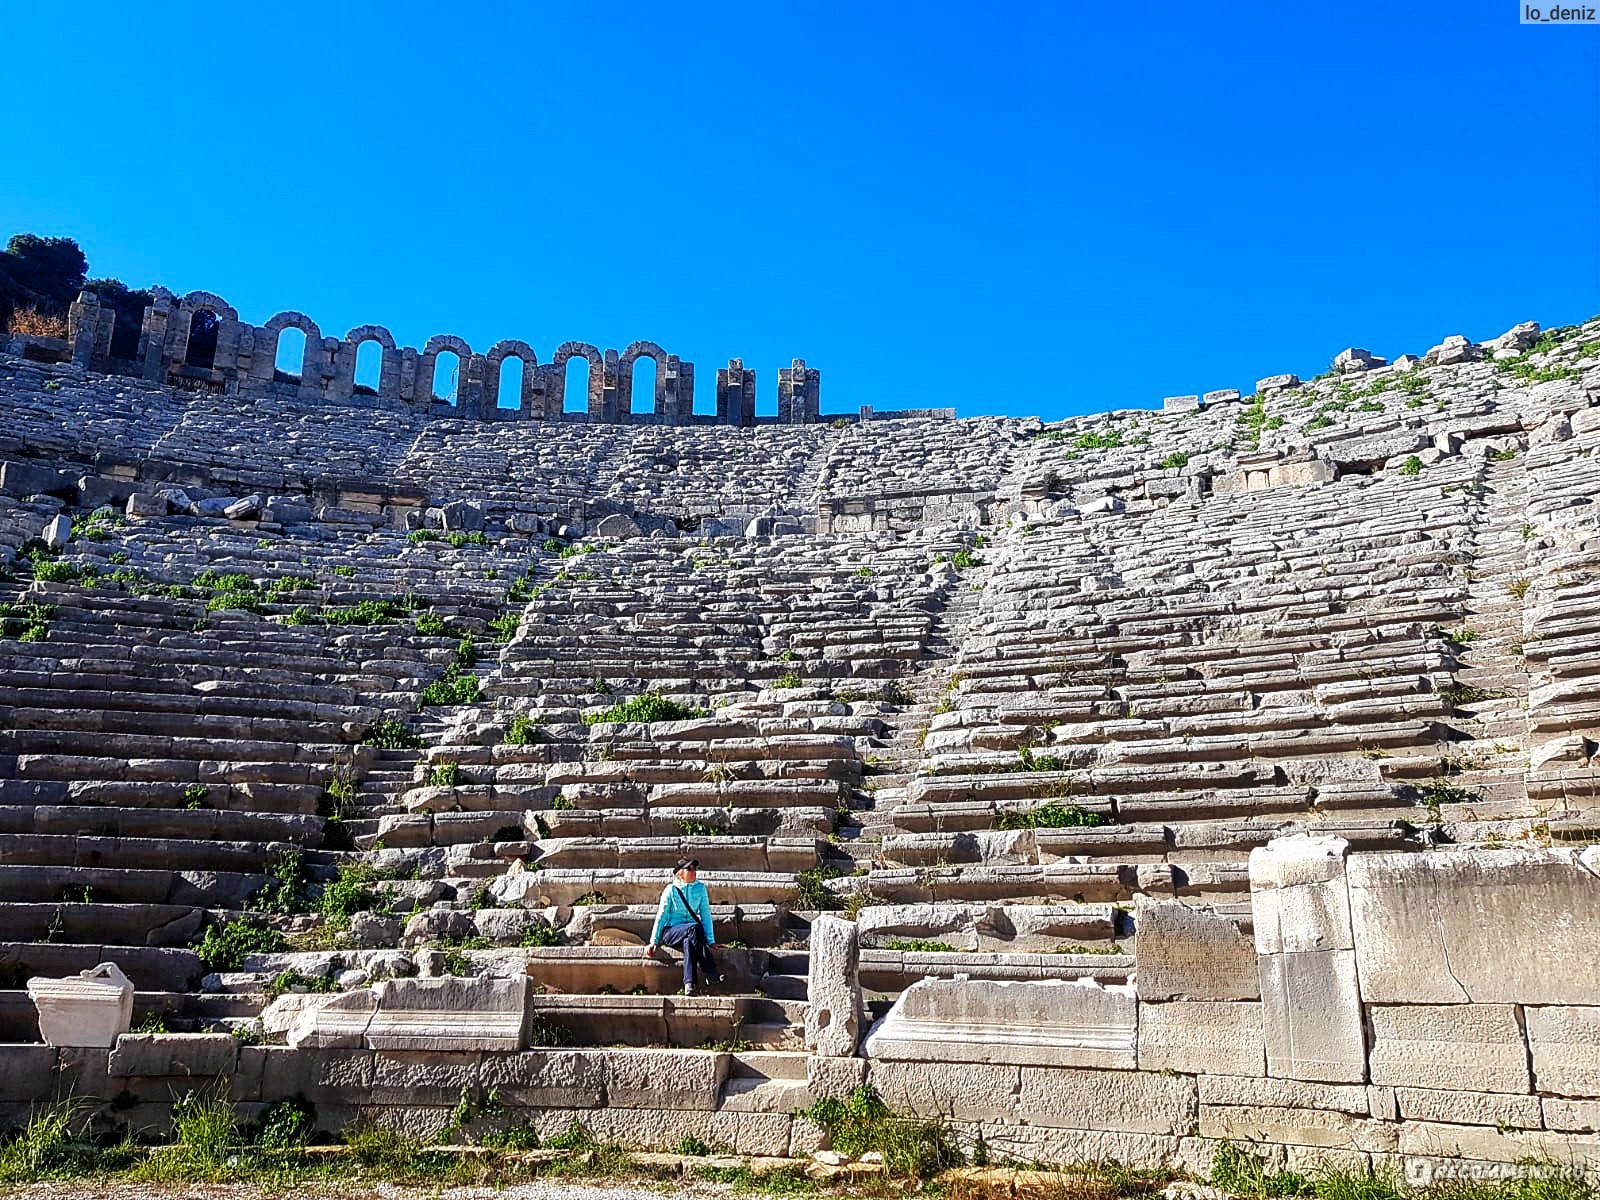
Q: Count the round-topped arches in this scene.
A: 7